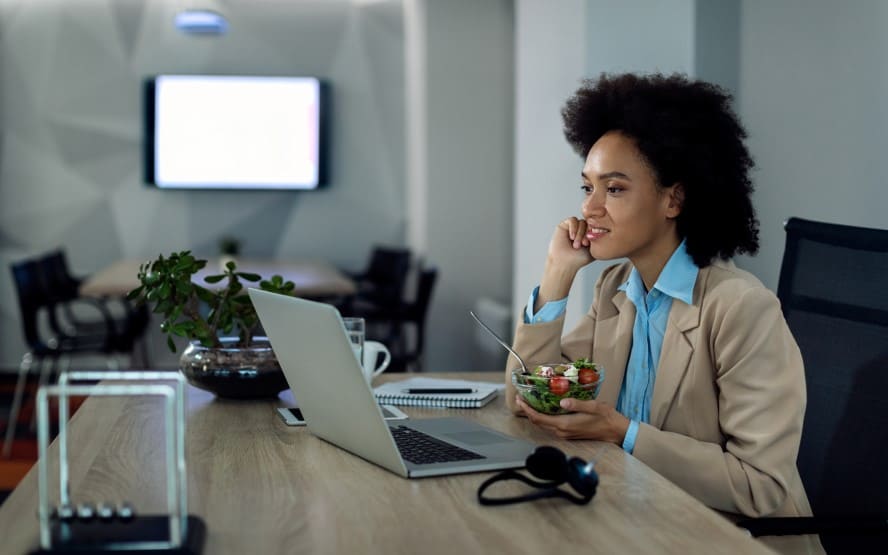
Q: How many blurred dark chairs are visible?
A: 4